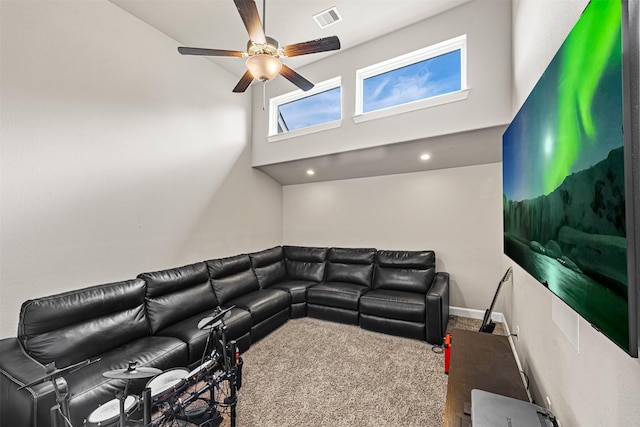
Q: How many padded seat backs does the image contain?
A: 7